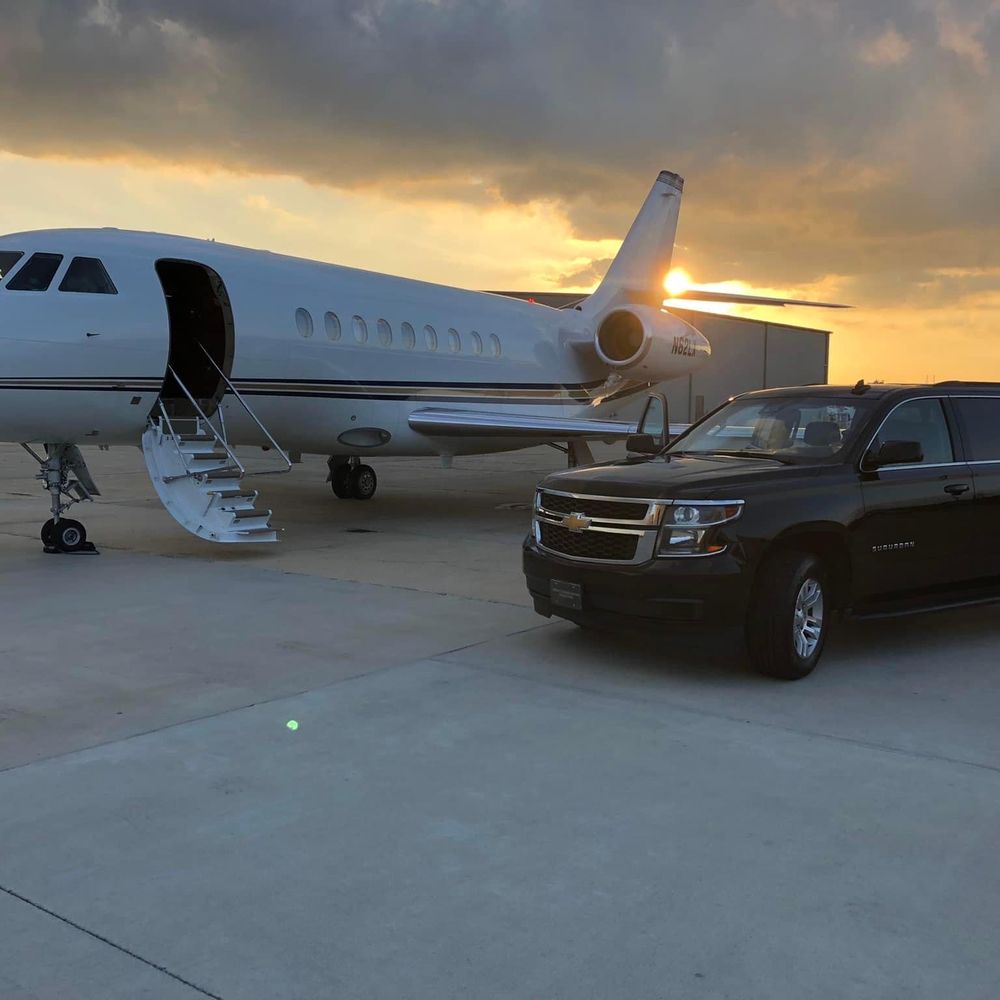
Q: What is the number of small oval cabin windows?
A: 9